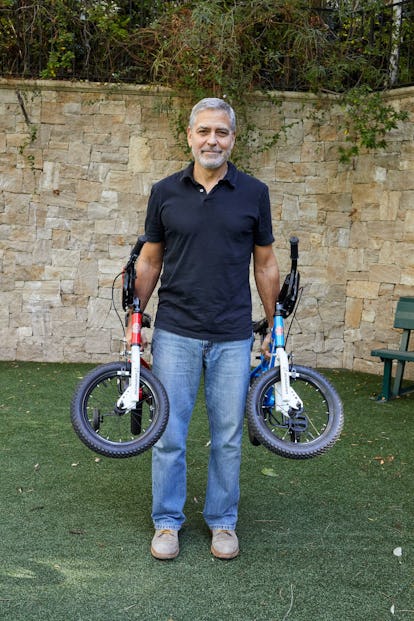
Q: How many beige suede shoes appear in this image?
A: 2